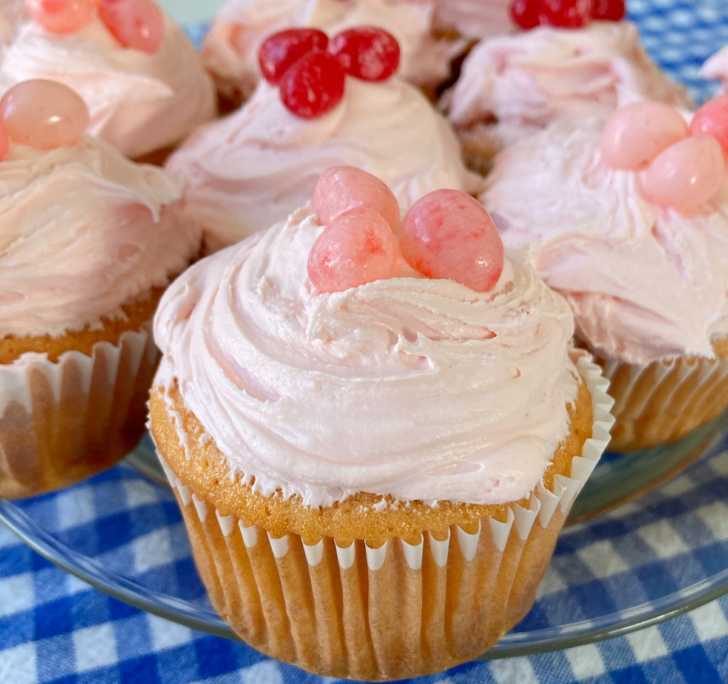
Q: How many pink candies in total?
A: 10